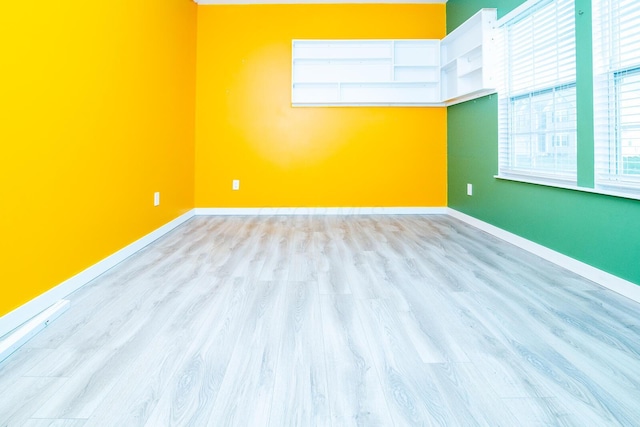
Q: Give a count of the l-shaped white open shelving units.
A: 1